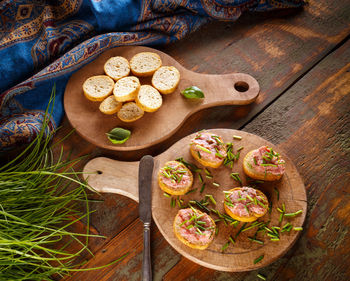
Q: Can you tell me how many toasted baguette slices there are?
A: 13